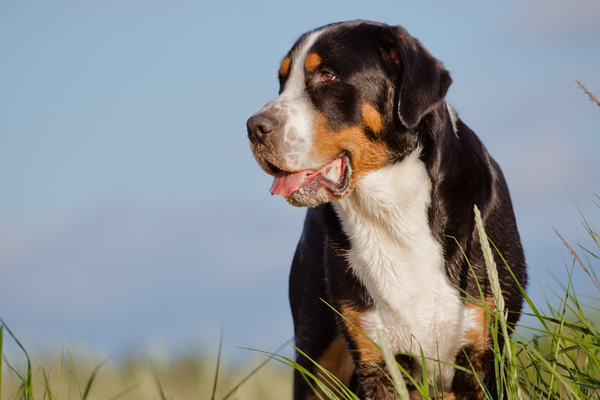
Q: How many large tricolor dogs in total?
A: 1